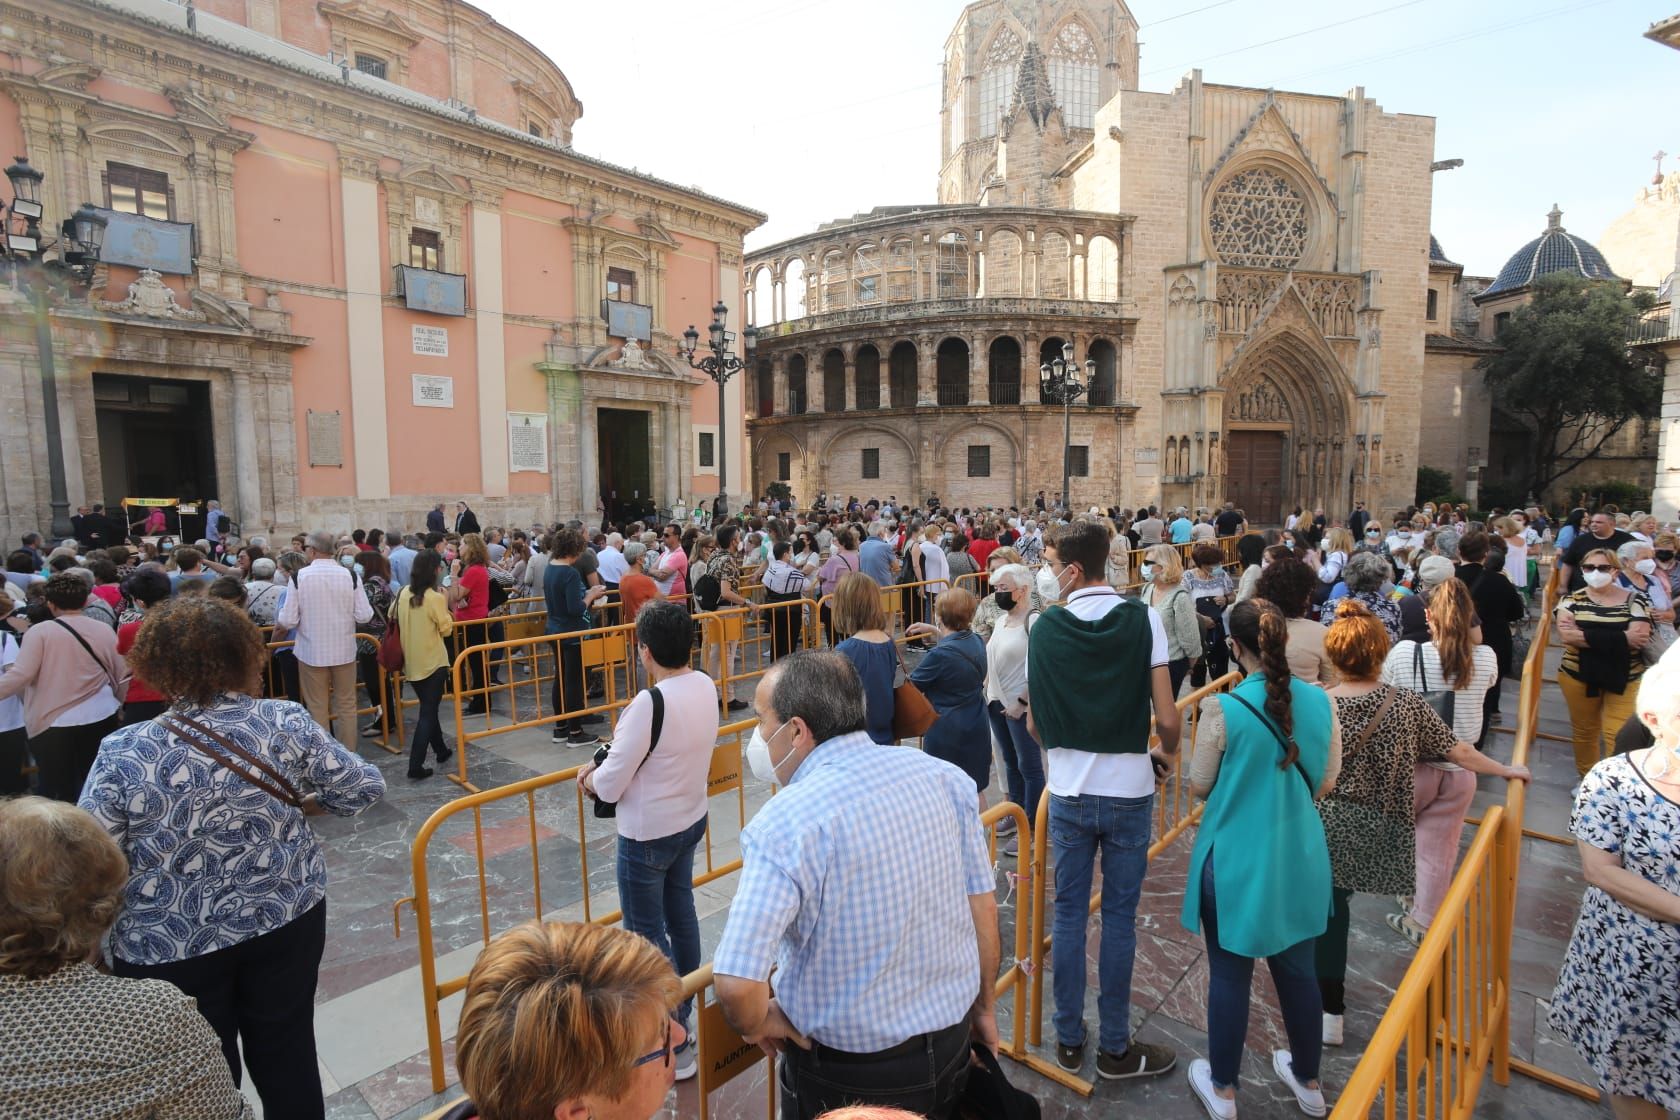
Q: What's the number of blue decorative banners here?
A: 3